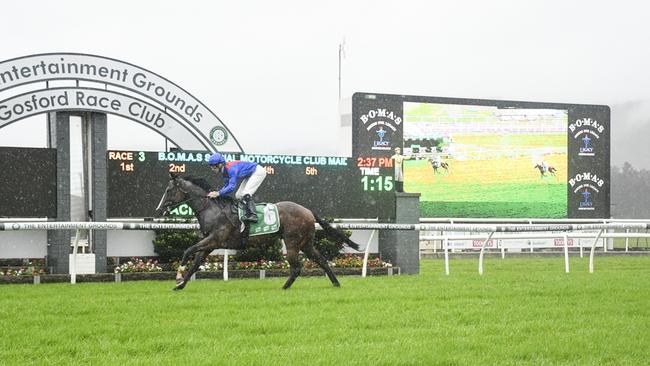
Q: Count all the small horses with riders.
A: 2